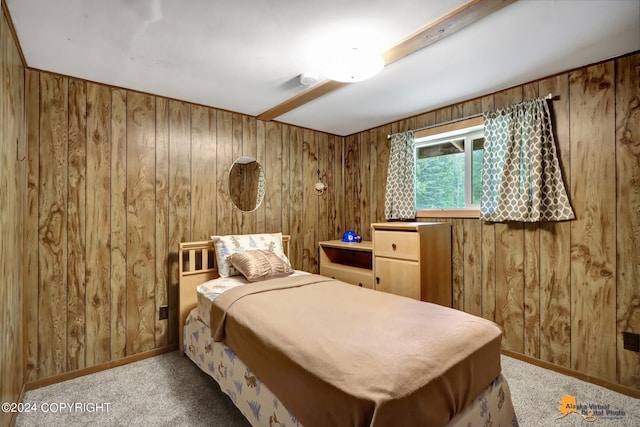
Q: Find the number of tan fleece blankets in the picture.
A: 1